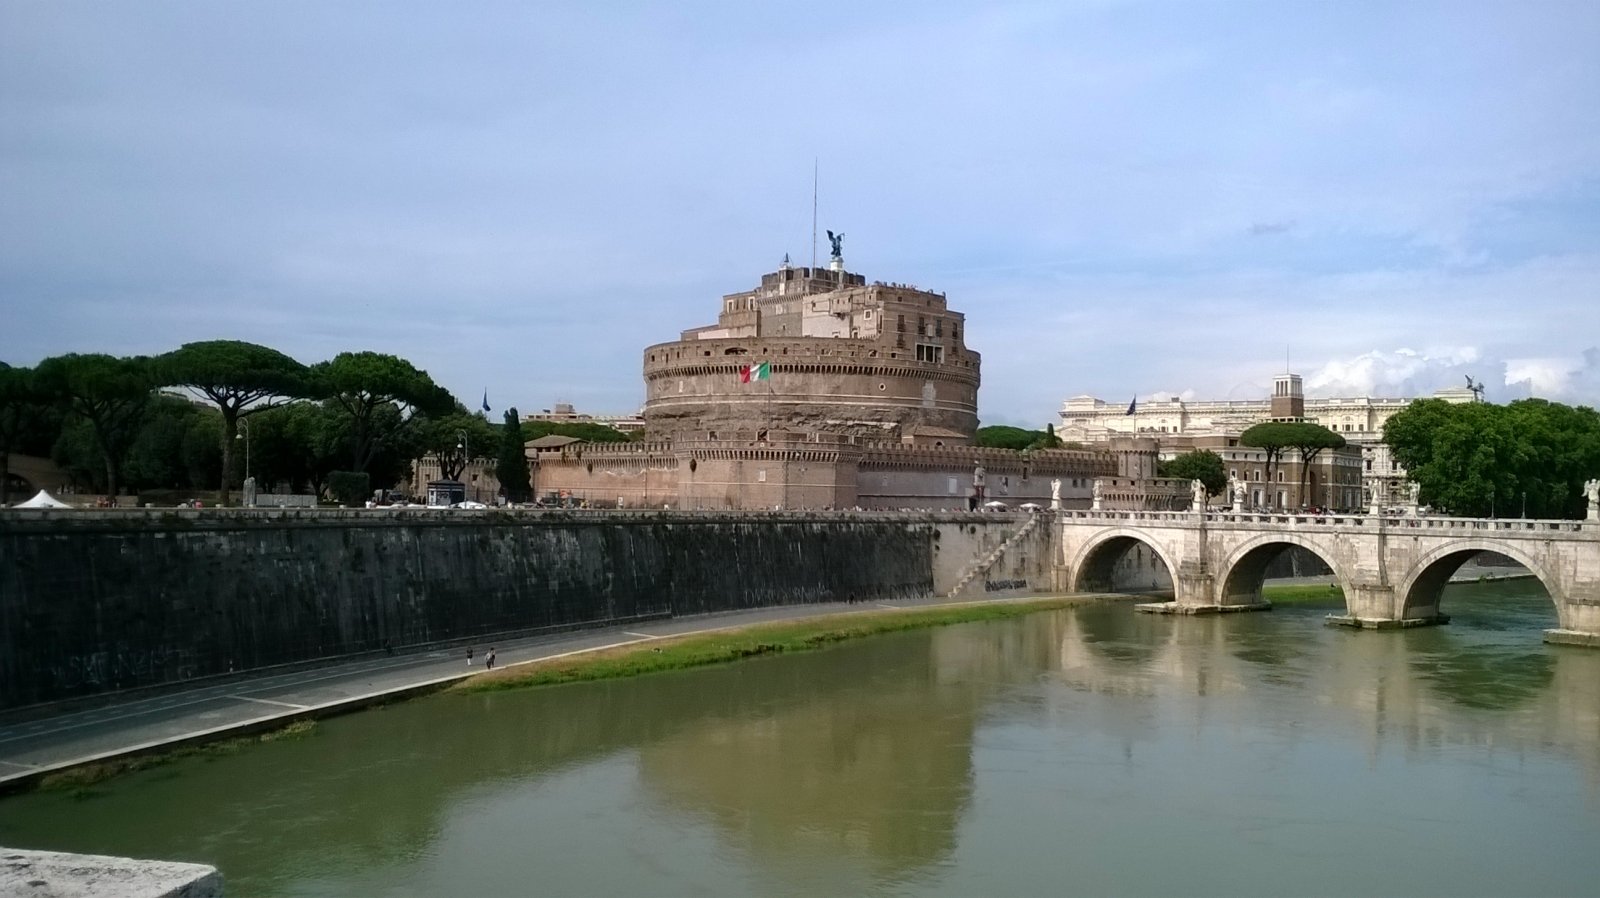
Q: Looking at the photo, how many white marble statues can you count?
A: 7